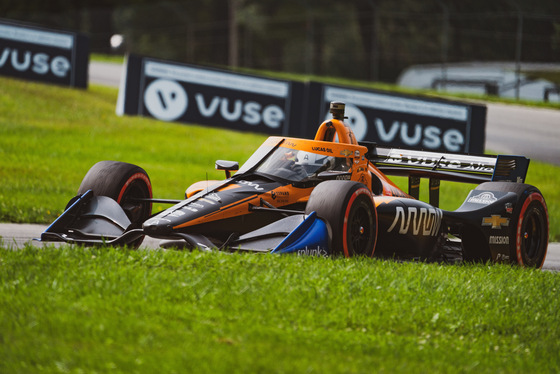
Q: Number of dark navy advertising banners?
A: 3